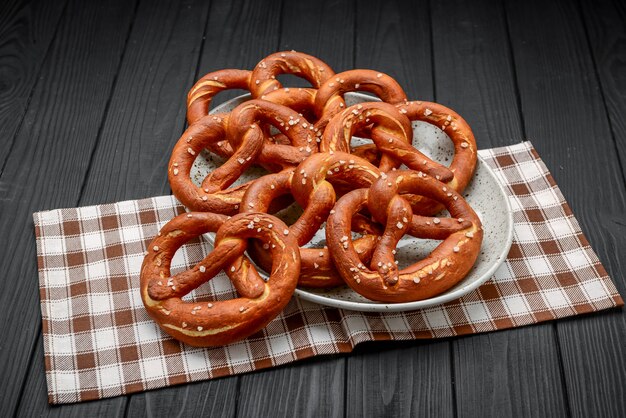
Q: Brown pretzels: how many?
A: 7